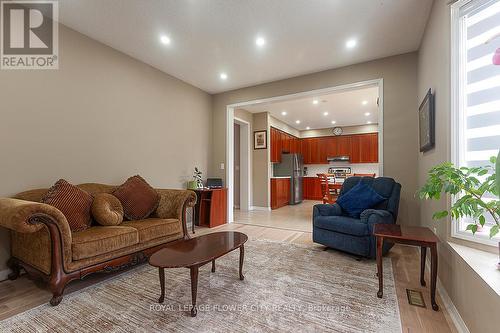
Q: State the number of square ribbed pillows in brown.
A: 2